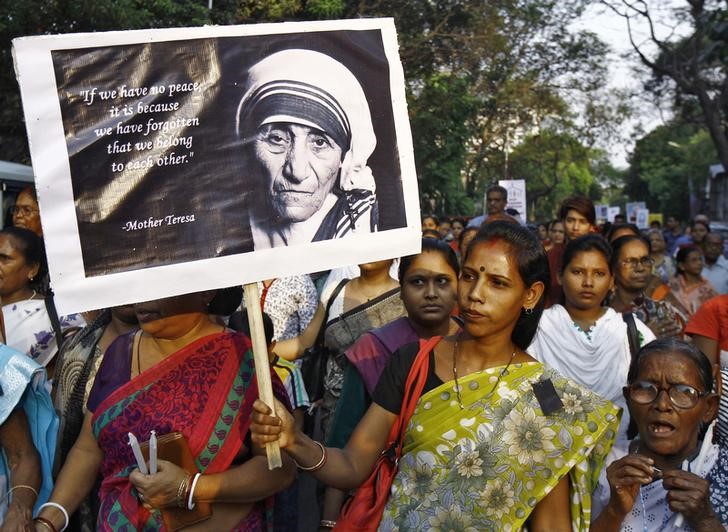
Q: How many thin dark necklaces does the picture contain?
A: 2